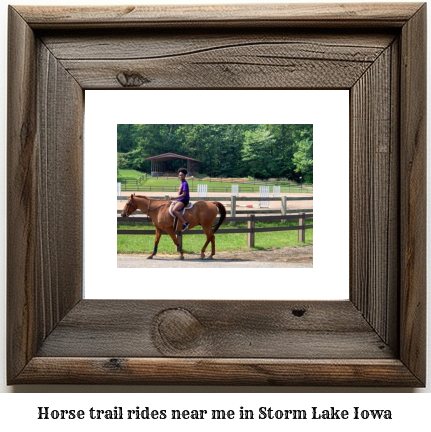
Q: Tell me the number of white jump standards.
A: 5